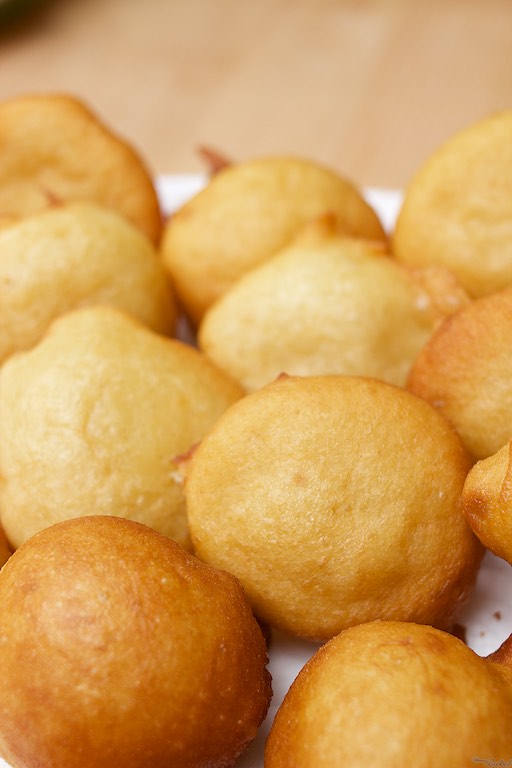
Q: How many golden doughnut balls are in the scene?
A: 11